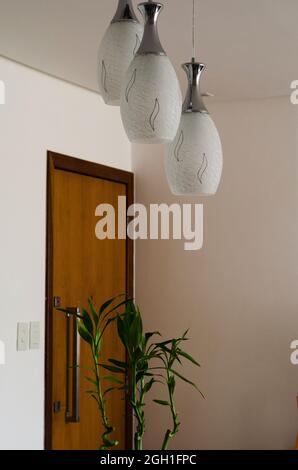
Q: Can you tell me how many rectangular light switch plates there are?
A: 2